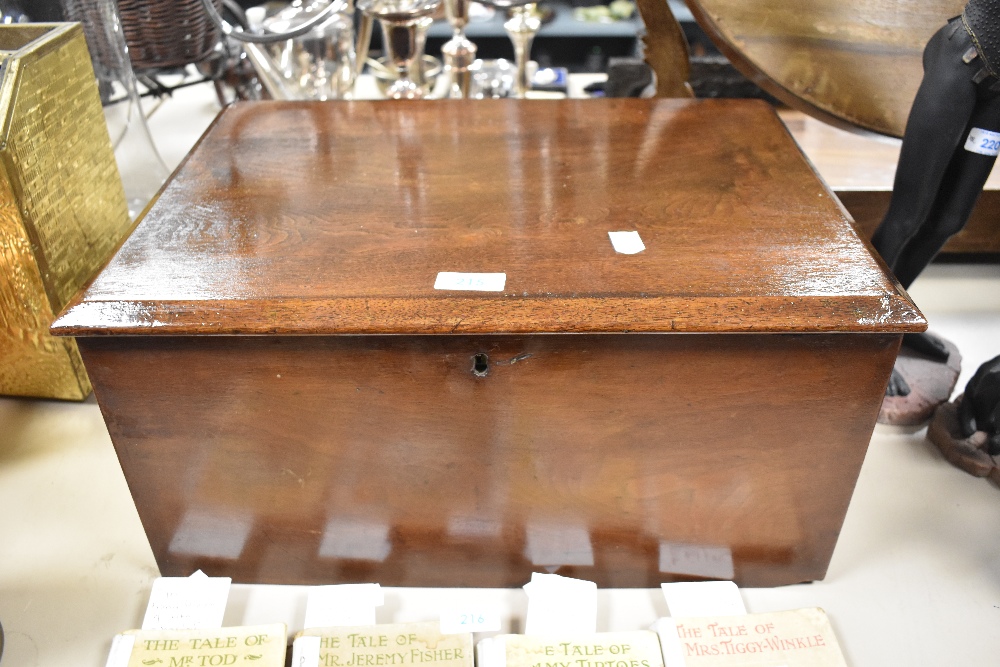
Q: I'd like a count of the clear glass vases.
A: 1